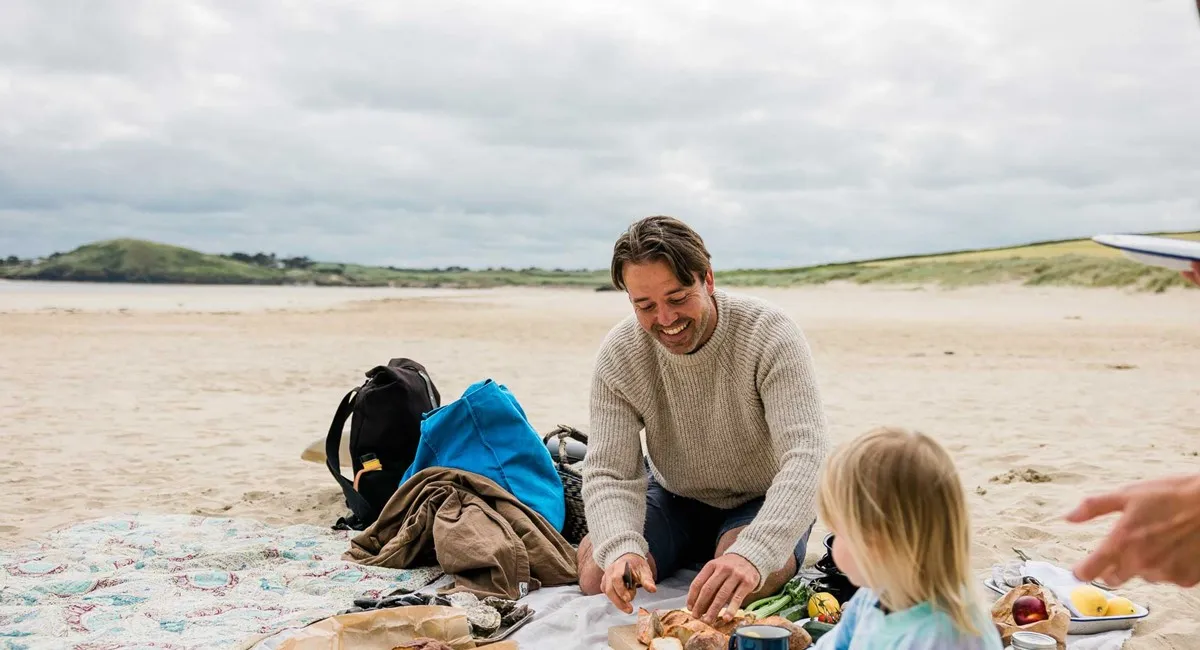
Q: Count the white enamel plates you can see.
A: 2